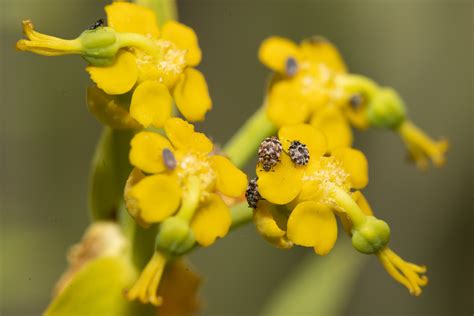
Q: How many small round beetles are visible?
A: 3